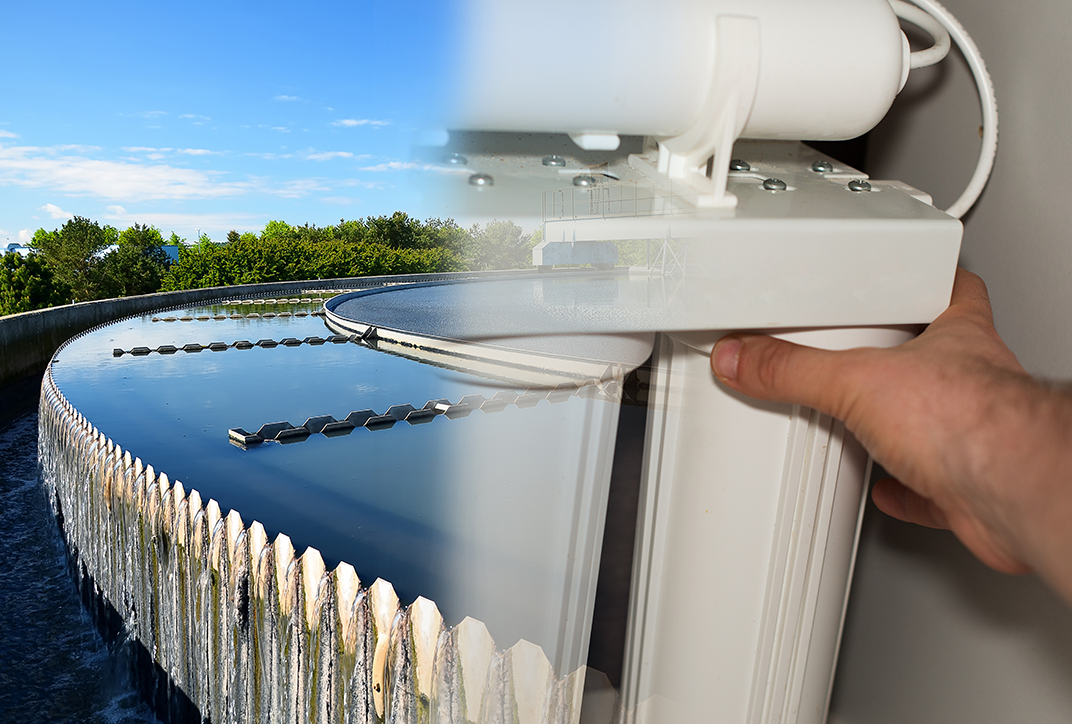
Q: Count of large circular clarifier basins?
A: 1